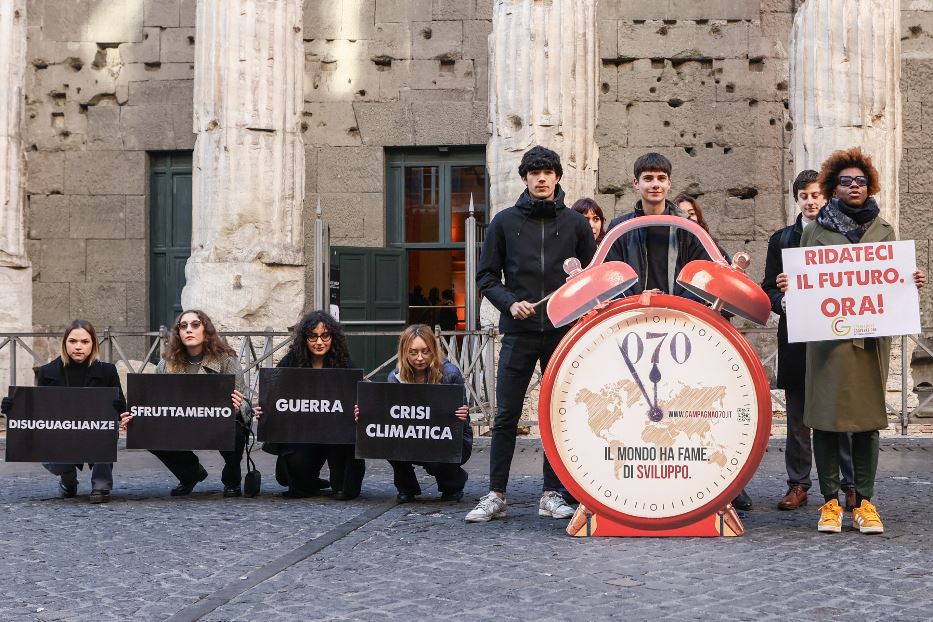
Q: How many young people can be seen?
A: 10